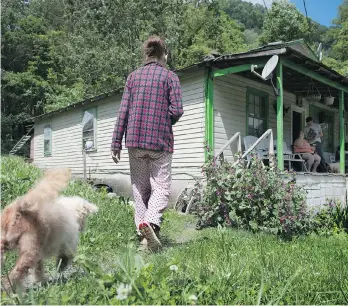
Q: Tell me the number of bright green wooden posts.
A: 3